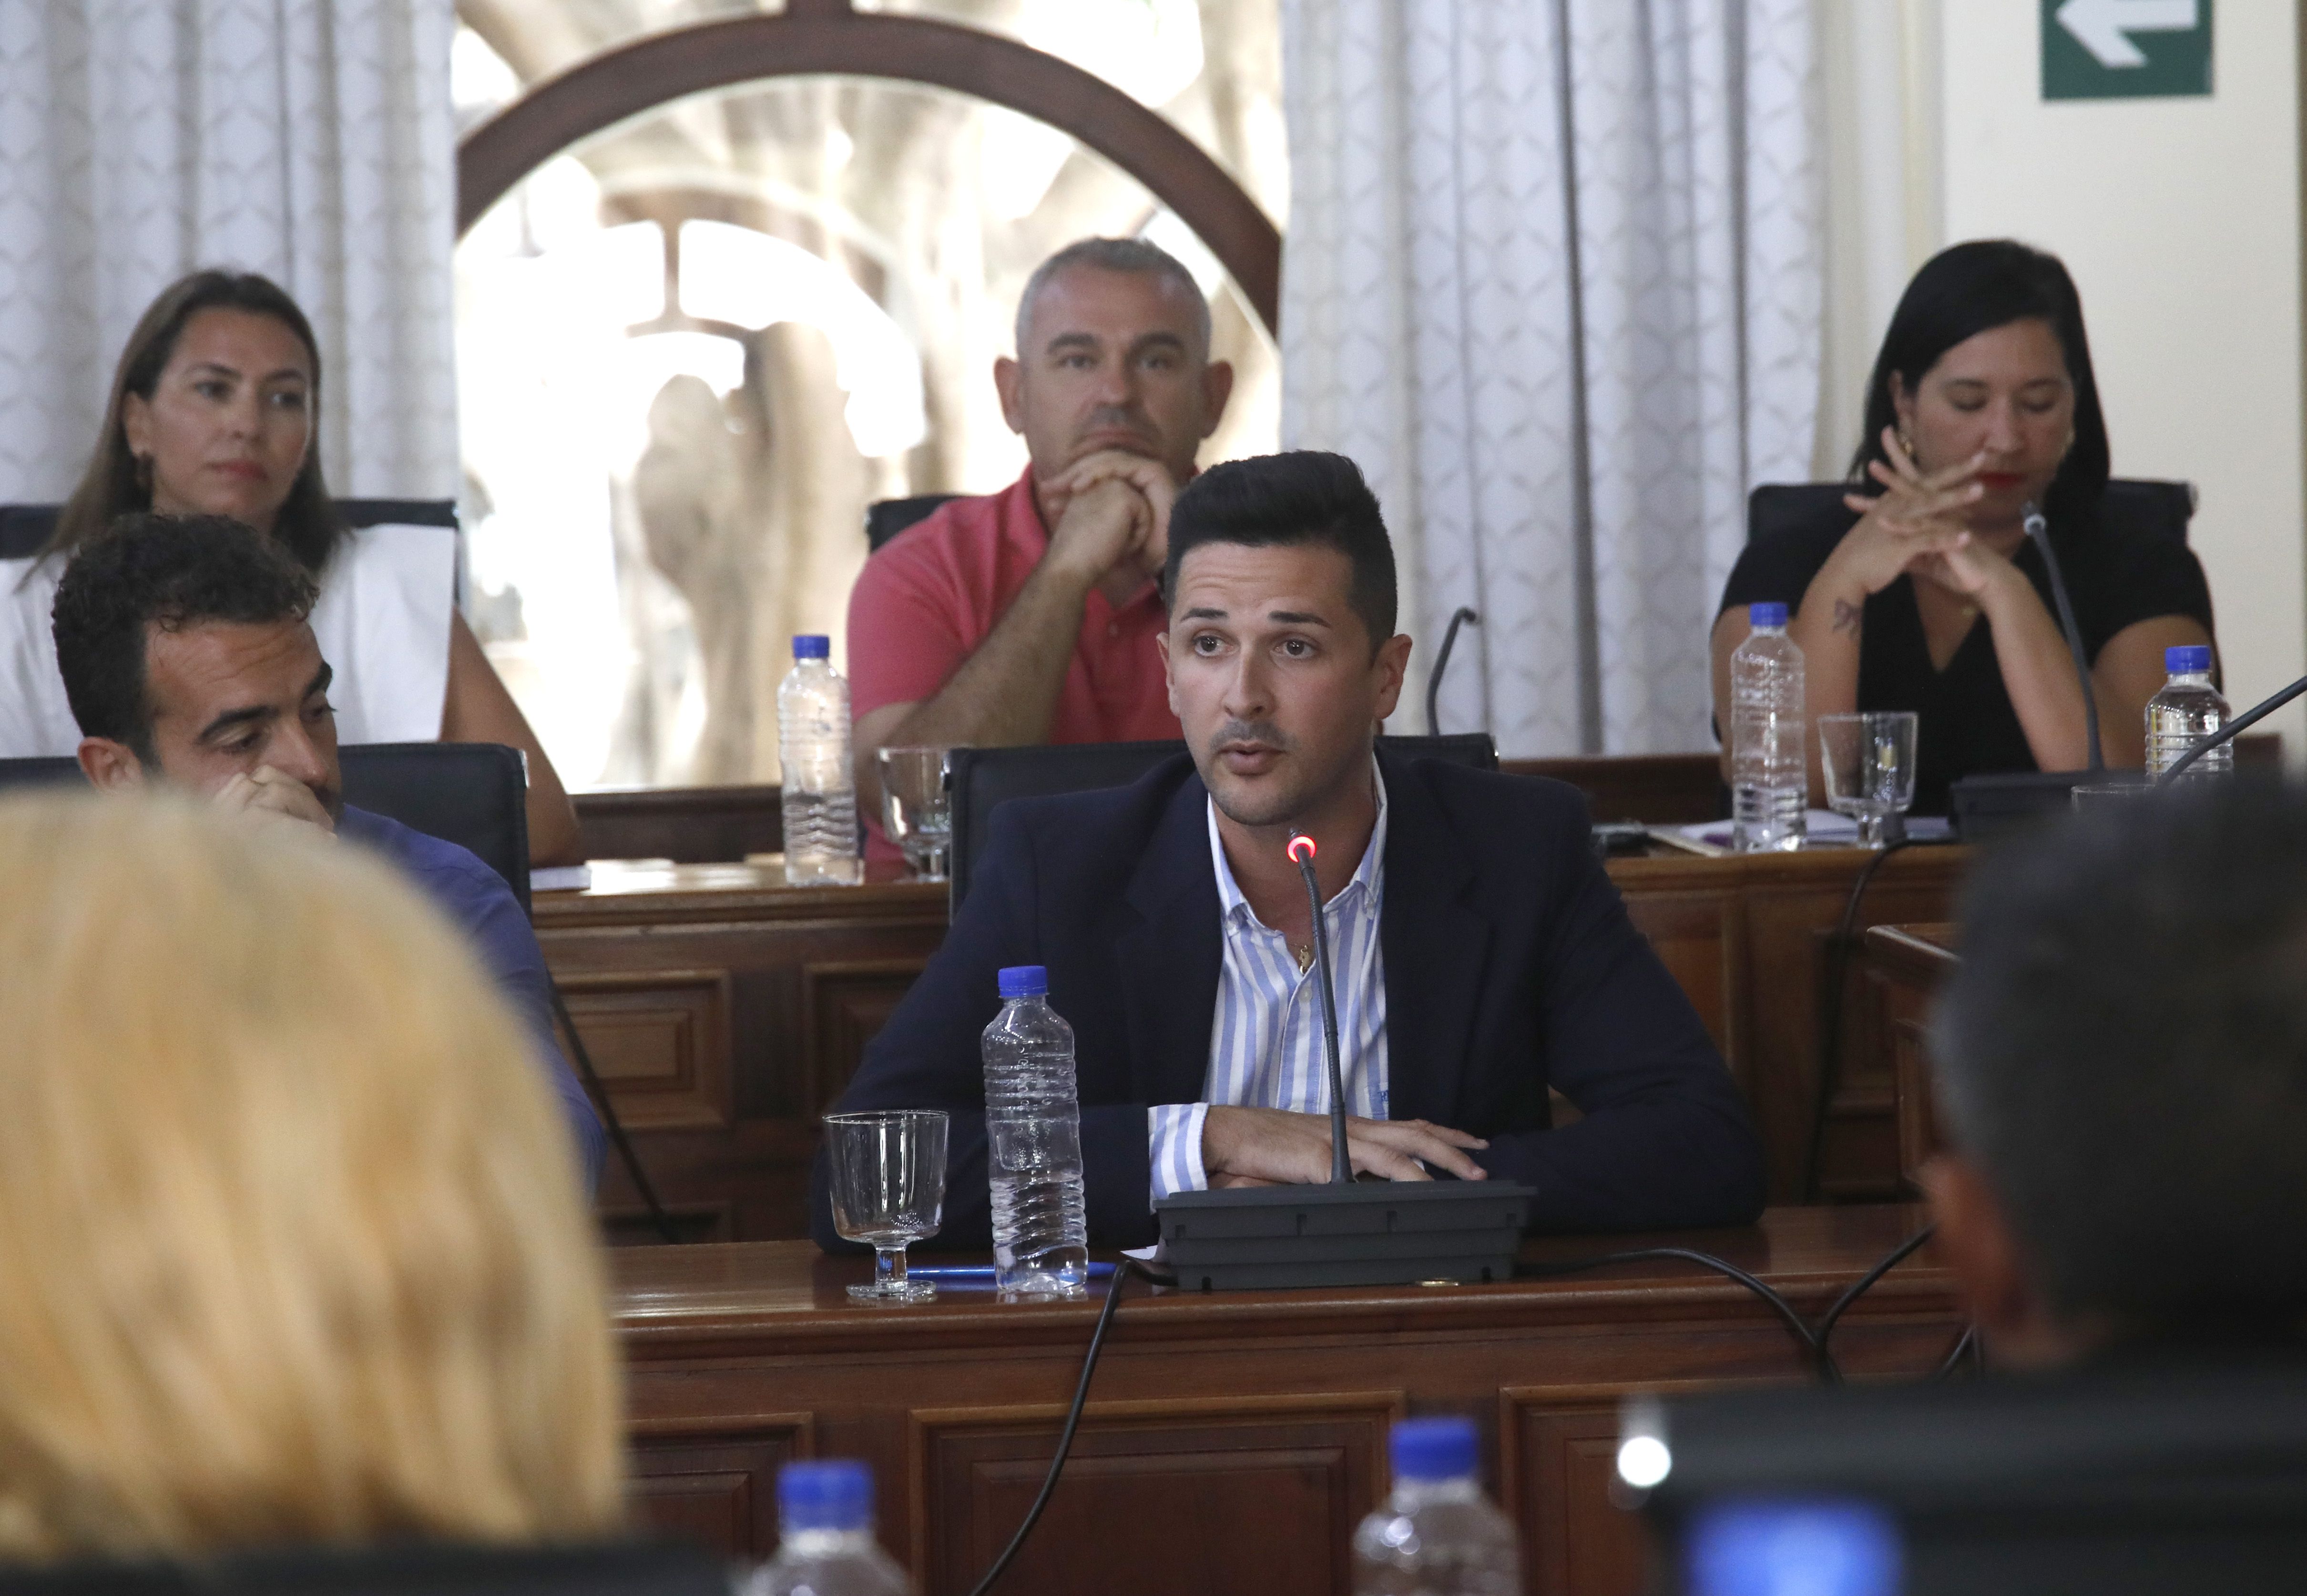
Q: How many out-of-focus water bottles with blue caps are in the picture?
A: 2